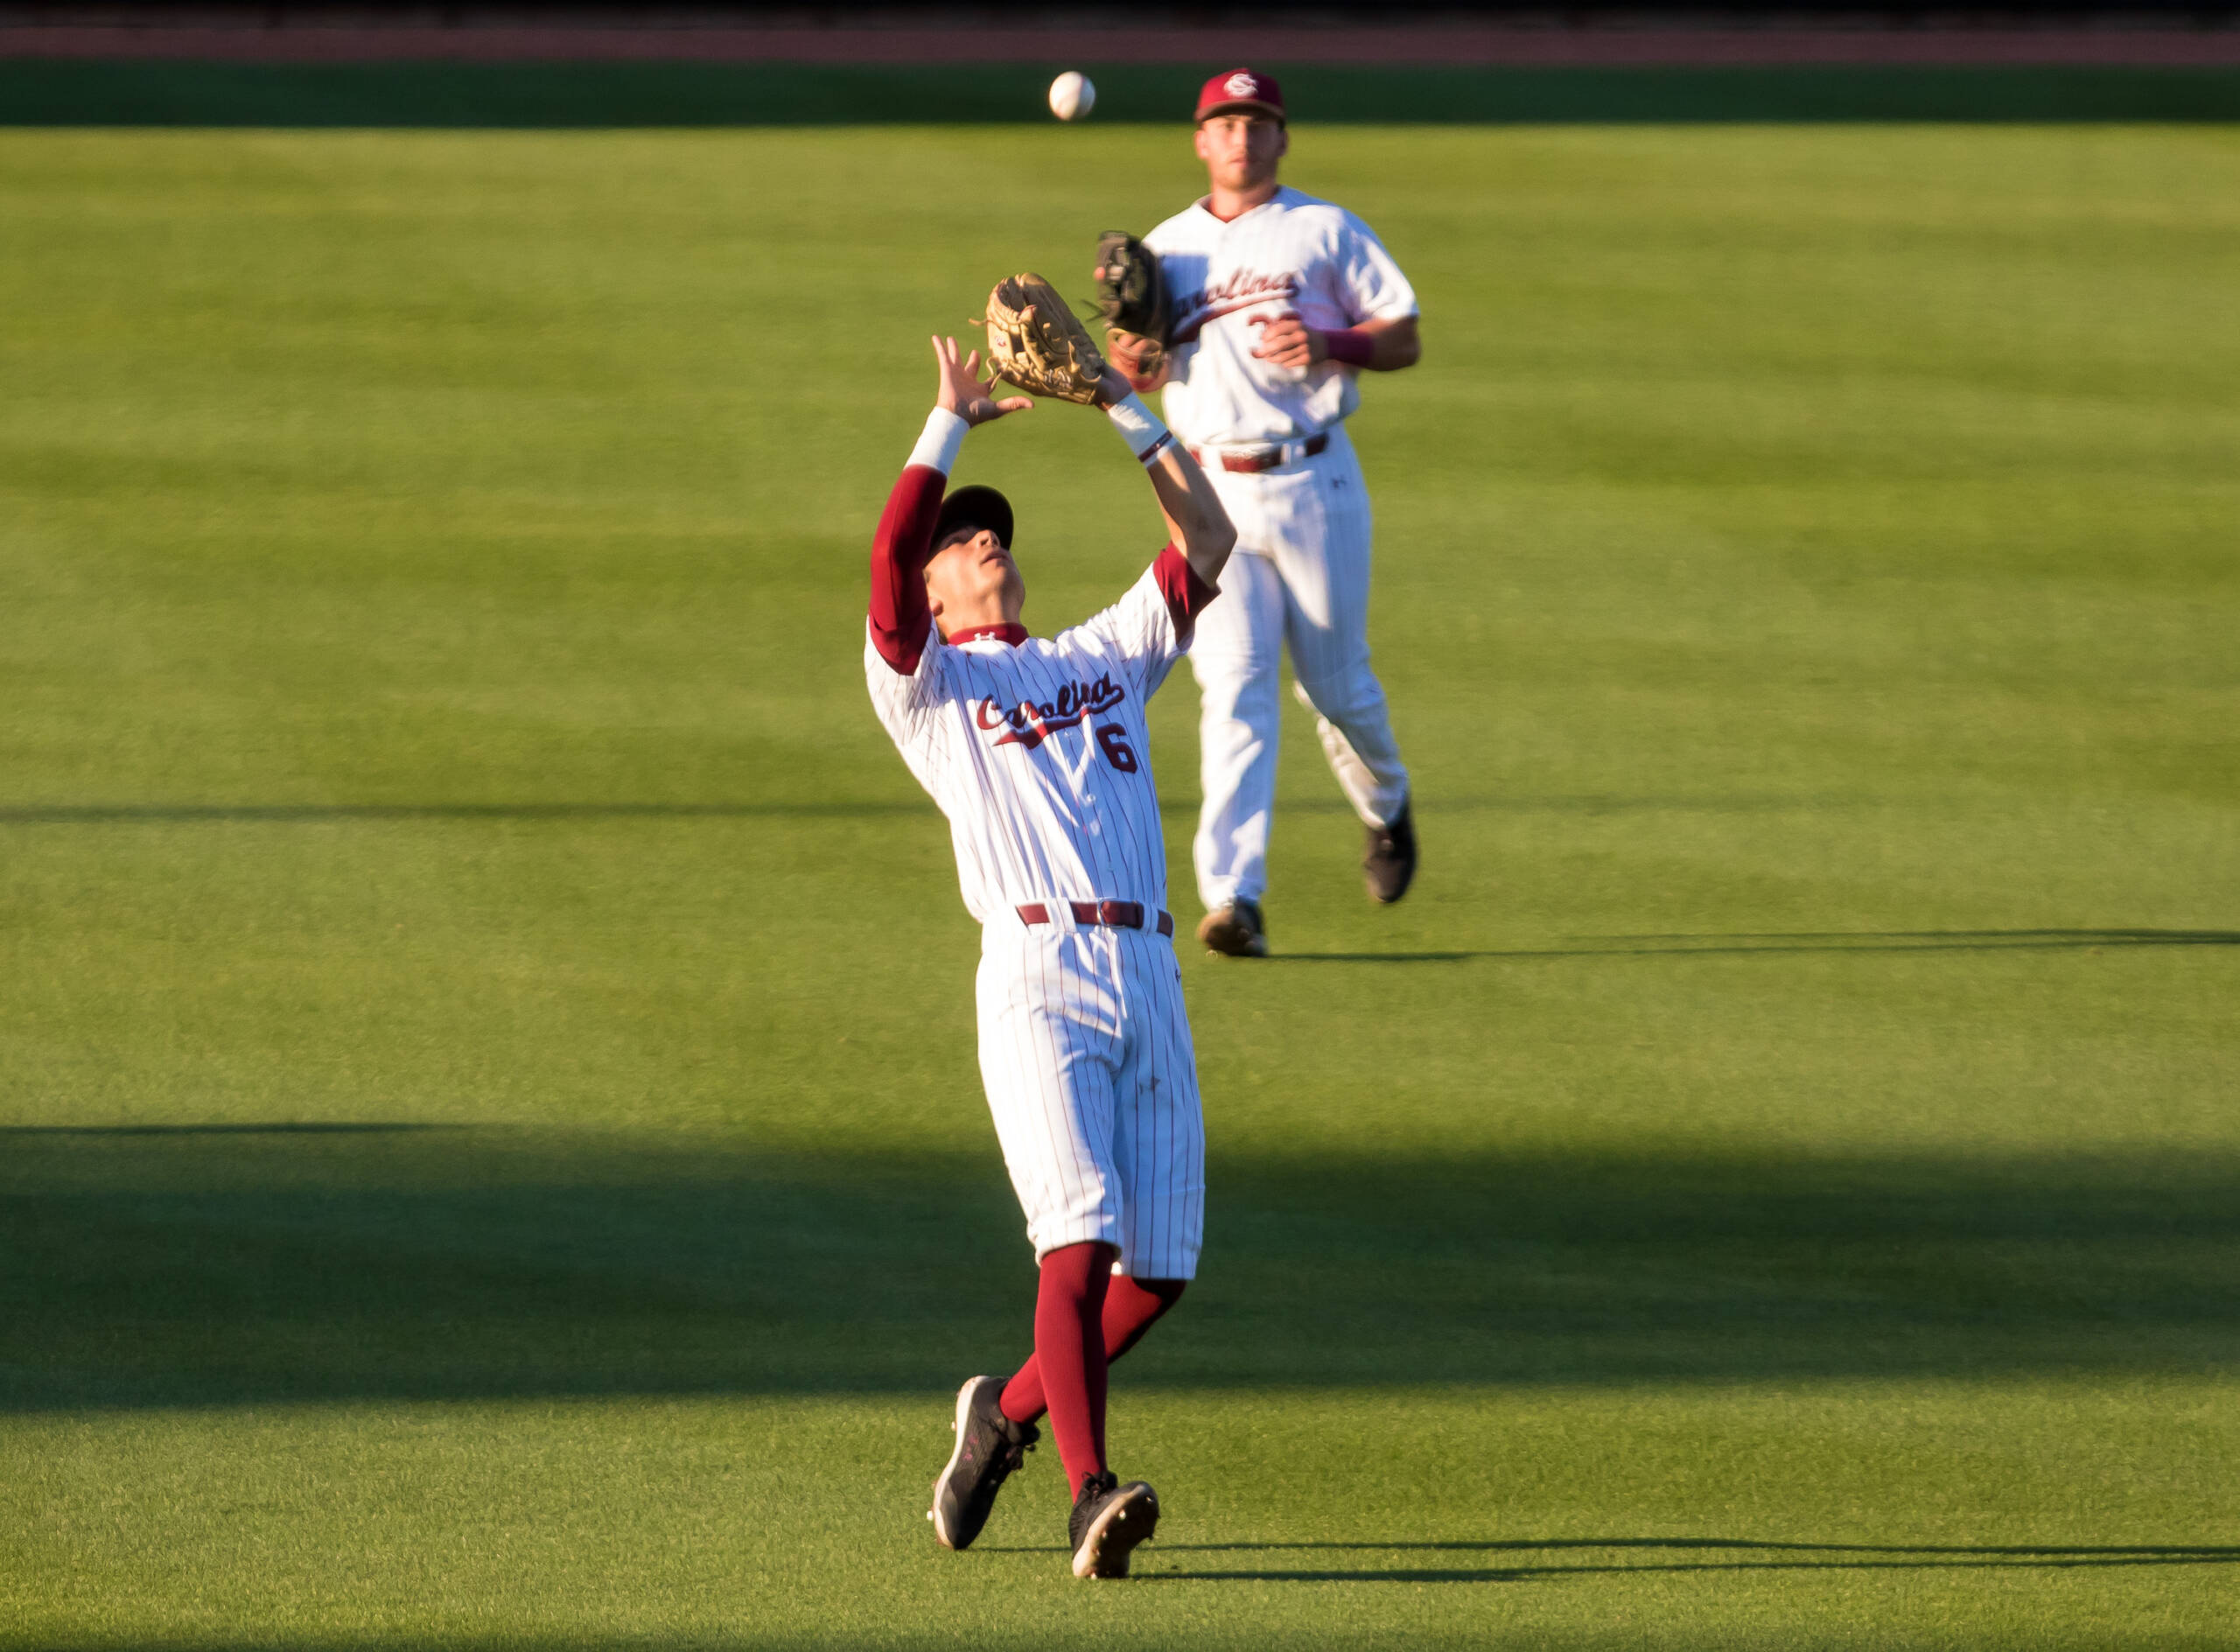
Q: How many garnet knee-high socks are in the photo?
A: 2